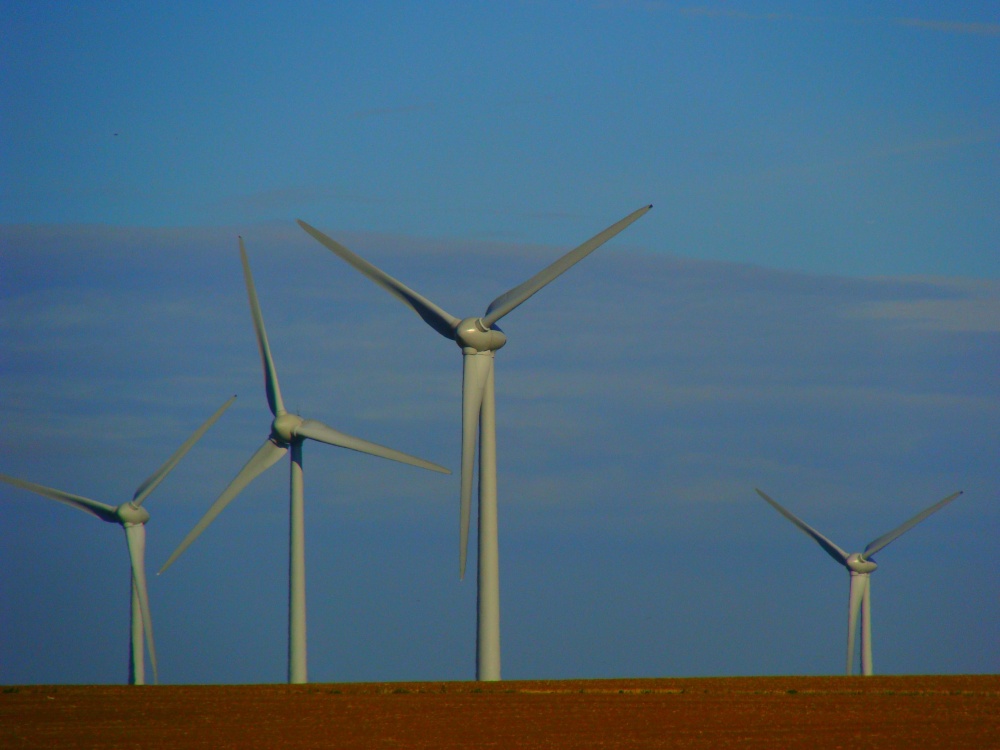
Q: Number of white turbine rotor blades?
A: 12